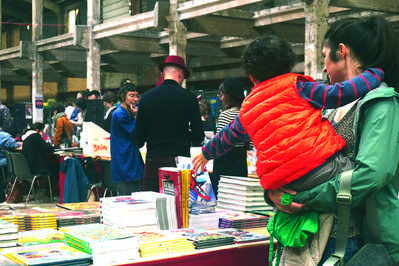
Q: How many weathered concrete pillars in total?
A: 4